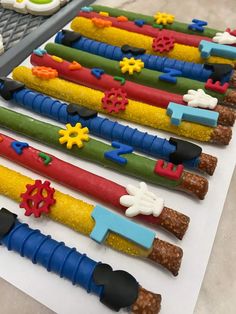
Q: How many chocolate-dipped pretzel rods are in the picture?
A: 12